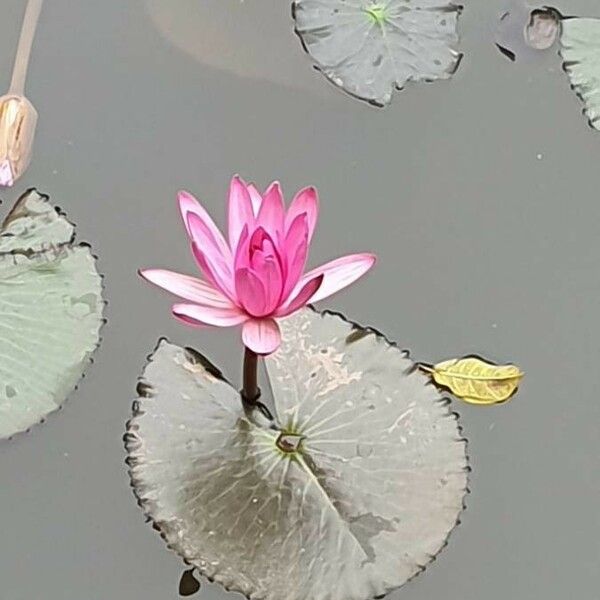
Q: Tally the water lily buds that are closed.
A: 1